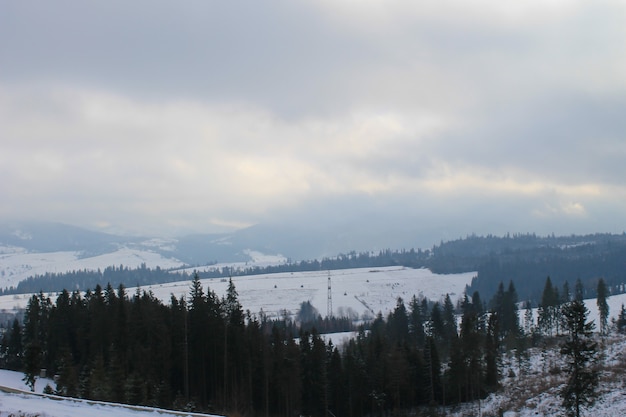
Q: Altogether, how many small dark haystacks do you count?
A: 4